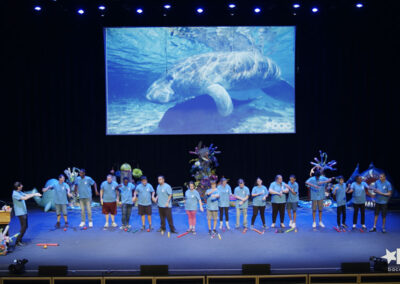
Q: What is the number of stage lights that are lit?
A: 11